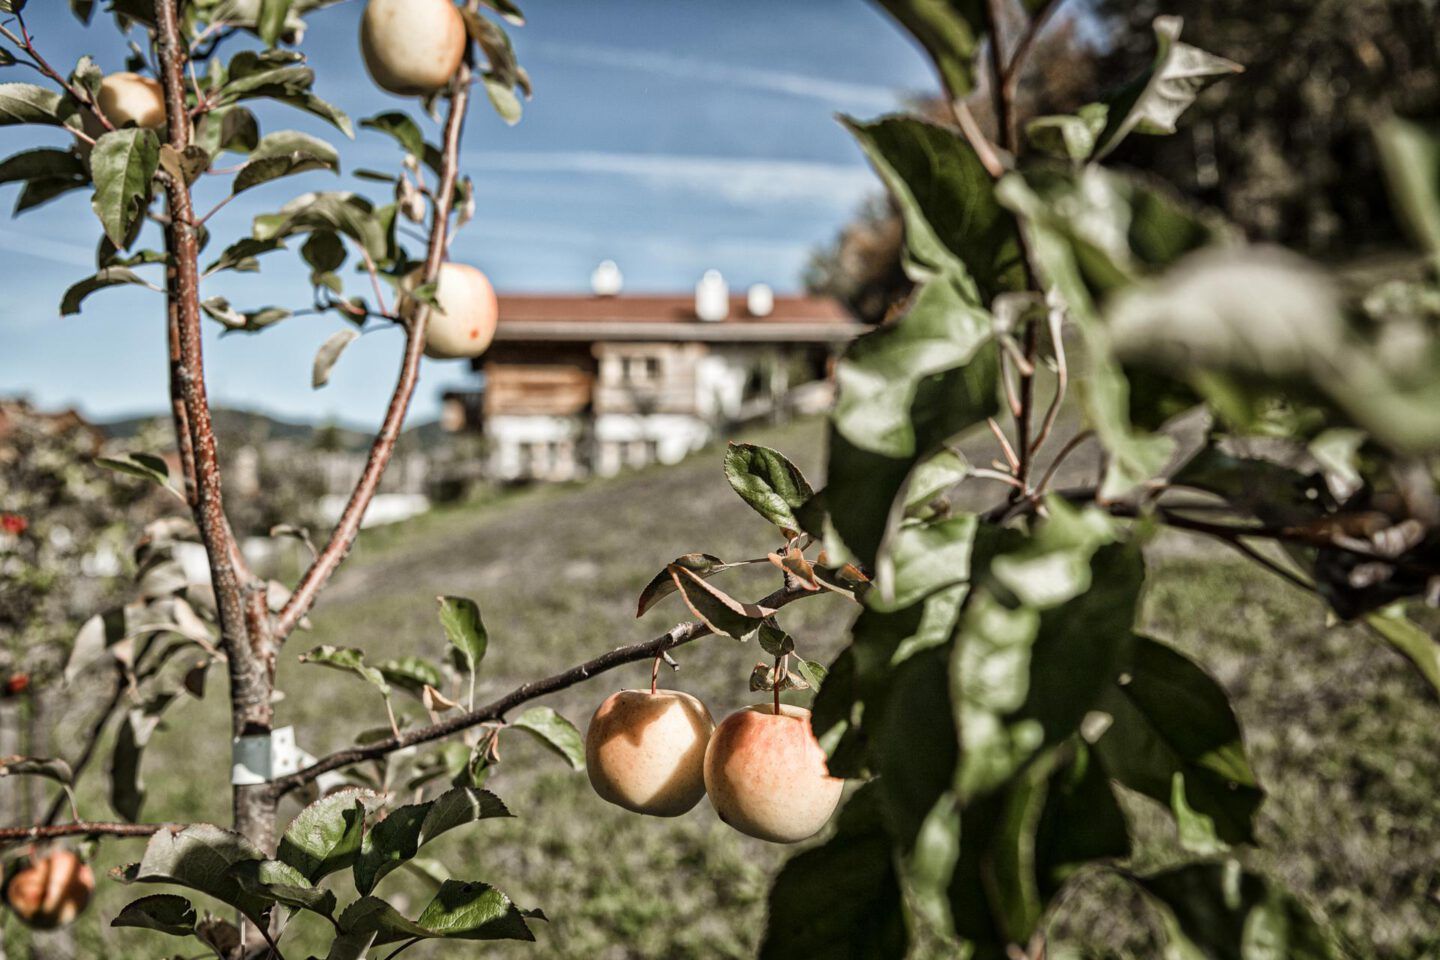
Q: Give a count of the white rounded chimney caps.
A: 3